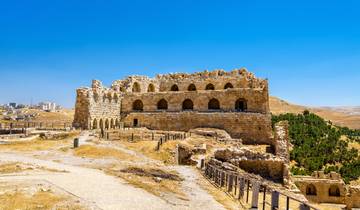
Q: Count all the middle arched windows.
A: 5